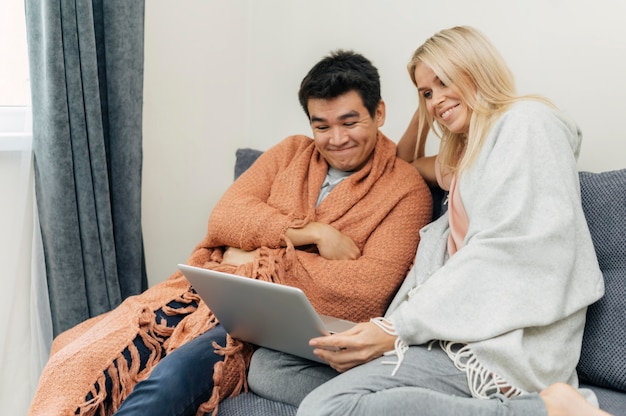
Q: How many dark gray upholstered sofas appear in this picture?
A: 1